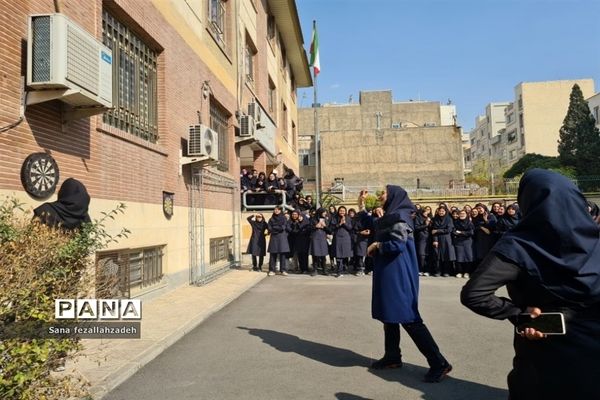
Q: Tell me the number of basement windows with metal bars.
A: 2